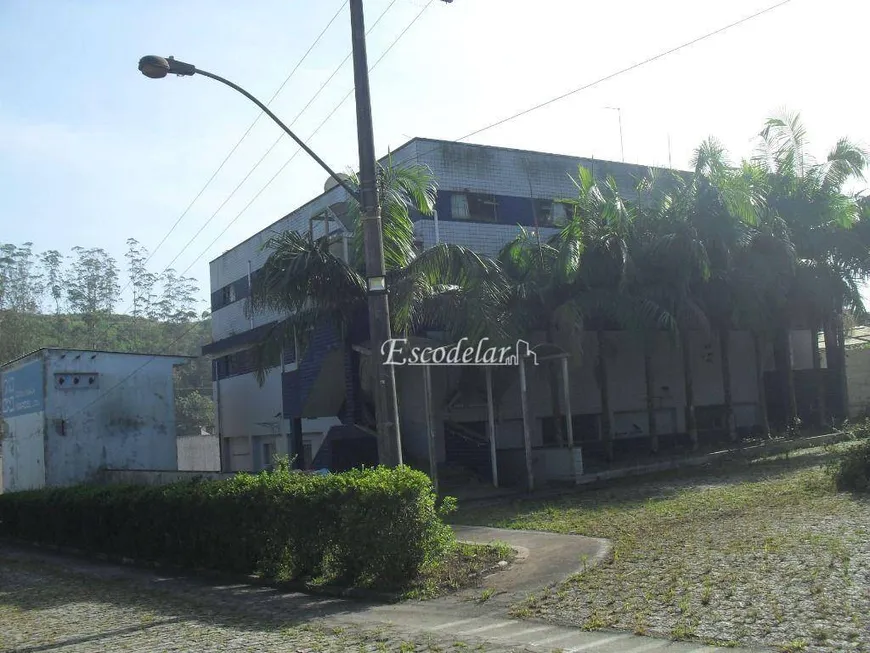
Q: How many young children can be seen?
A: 0